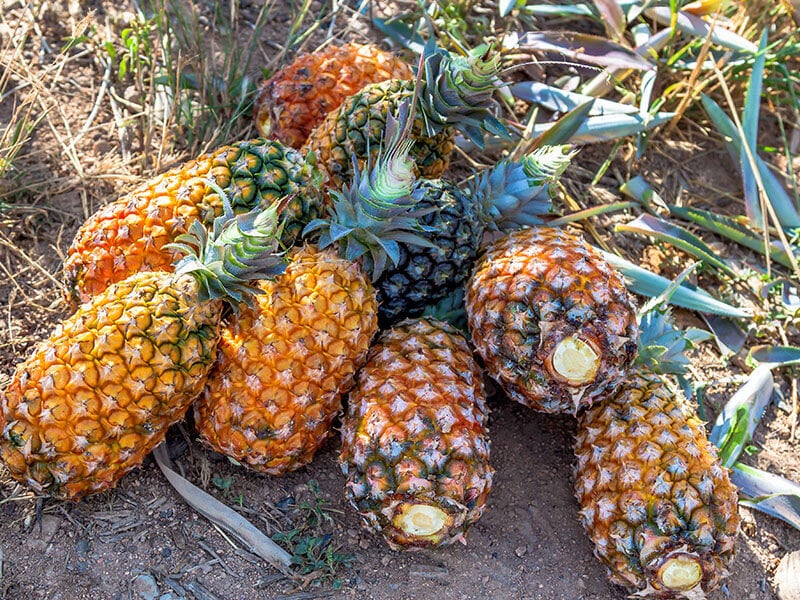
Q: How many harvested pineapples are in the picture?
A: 9